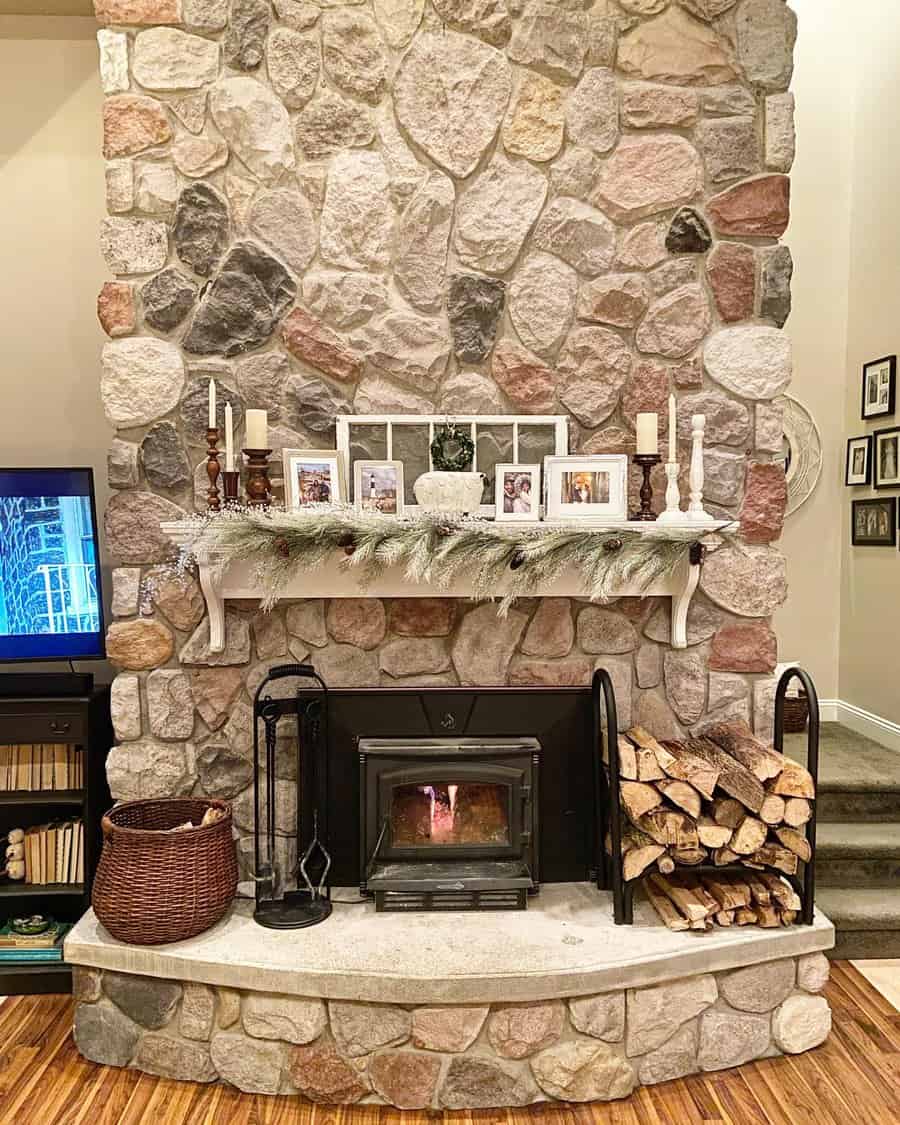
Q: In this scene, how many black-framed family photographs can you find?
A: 4